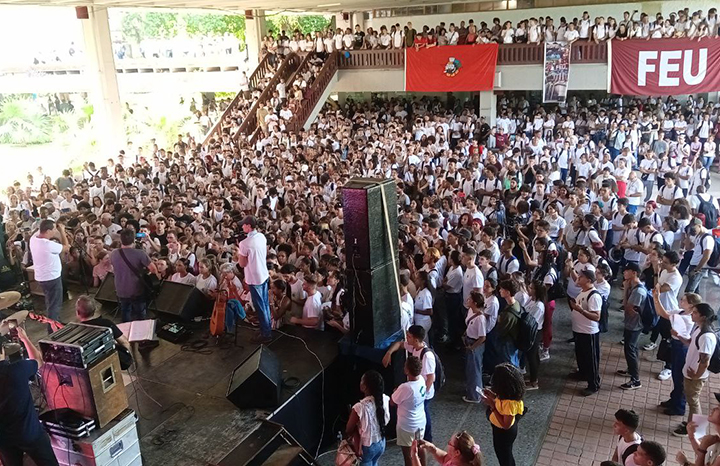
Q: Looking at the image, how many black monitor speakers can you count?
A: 3